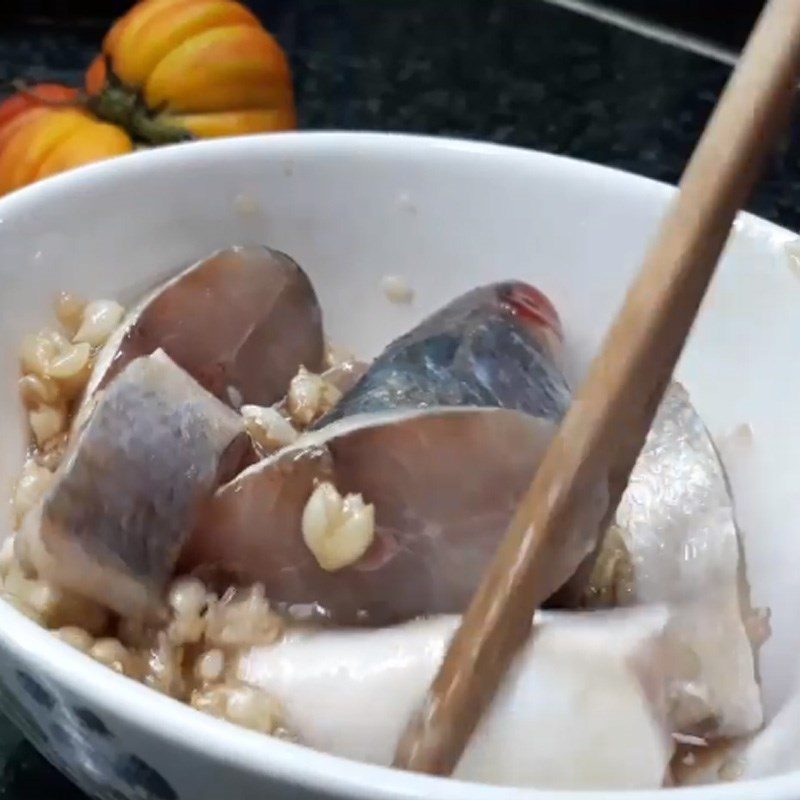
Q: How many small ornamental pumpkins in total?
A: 2